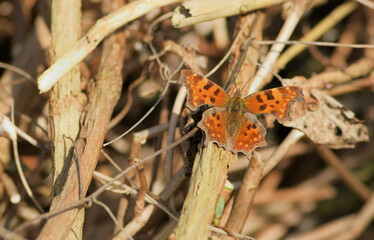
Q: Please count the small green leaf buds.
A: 1